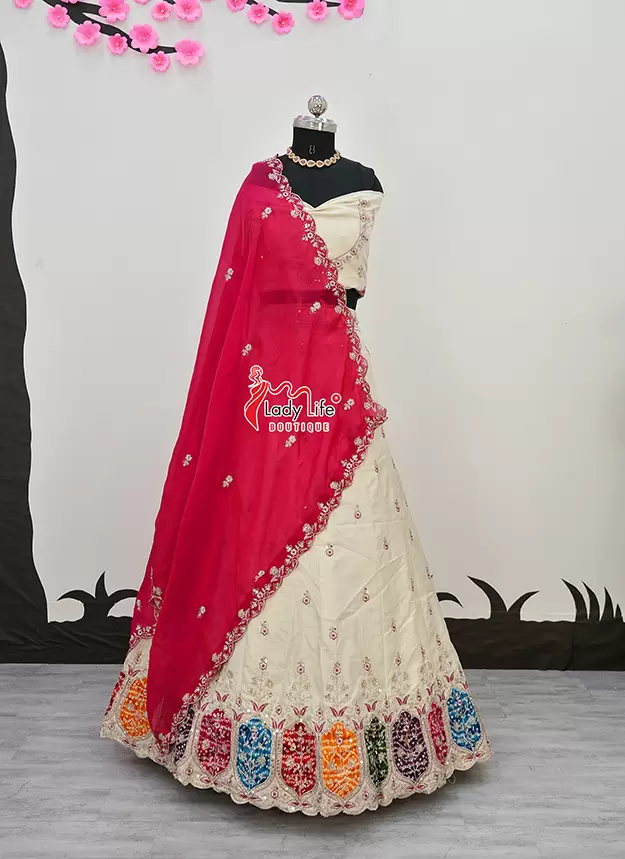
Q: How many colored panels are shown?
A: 11